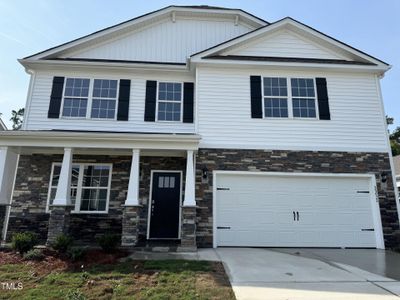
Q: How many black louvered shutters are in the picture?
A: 6